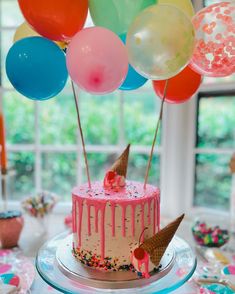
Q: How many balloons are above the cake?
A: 10